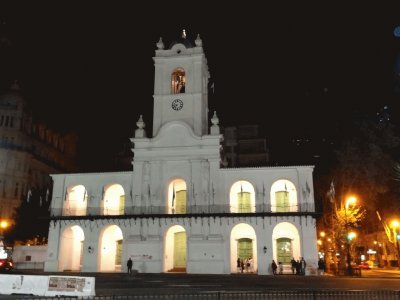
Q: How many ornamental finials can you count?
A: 4